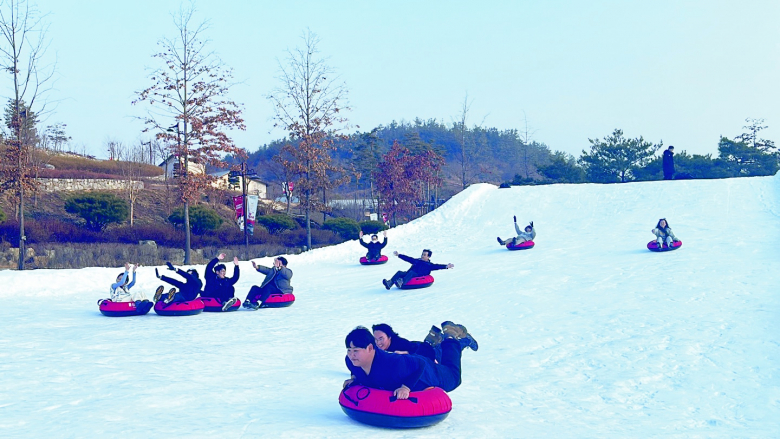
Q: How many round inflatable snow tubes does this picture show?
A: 9